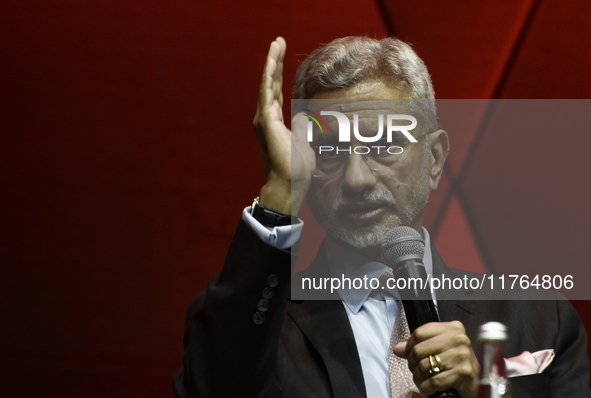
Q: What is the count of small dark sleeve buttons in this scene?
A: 4